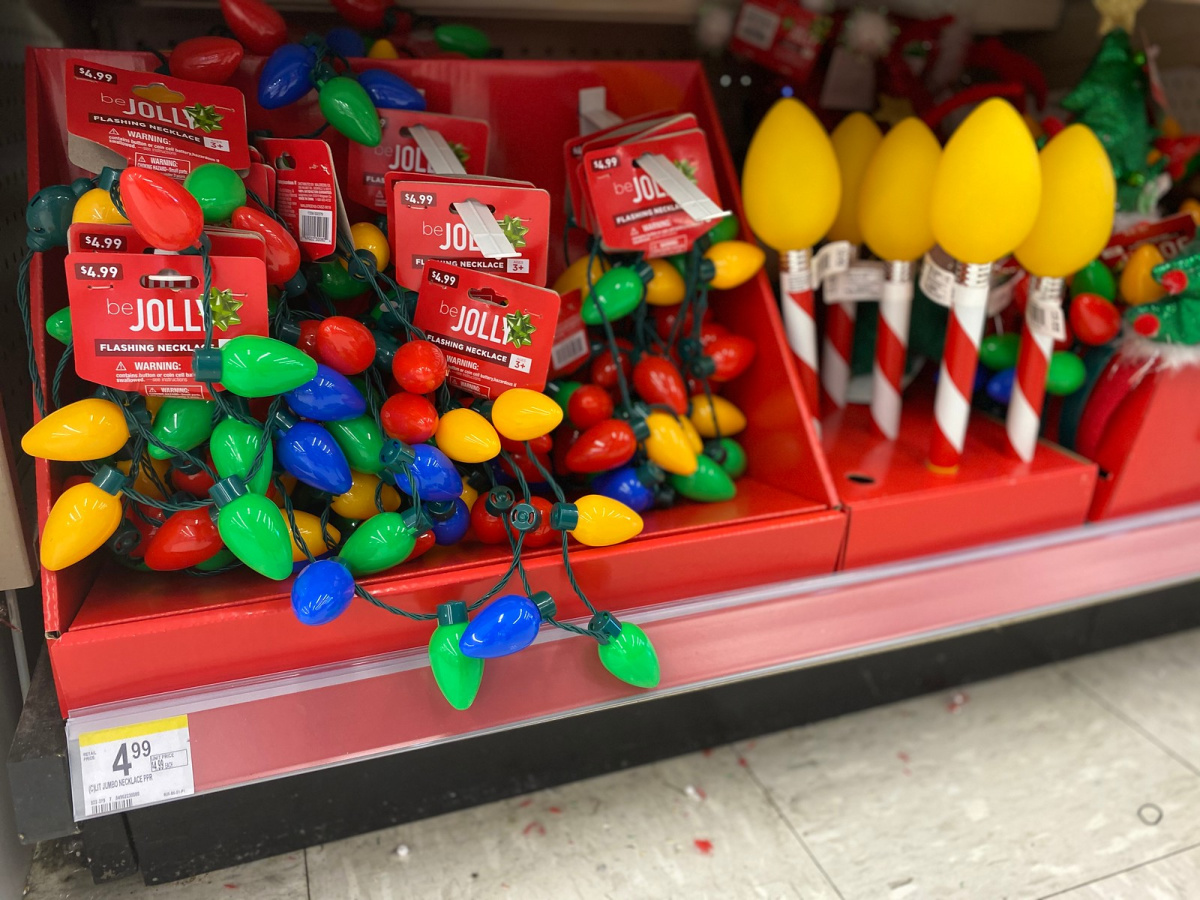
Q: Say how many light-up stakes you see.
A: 5